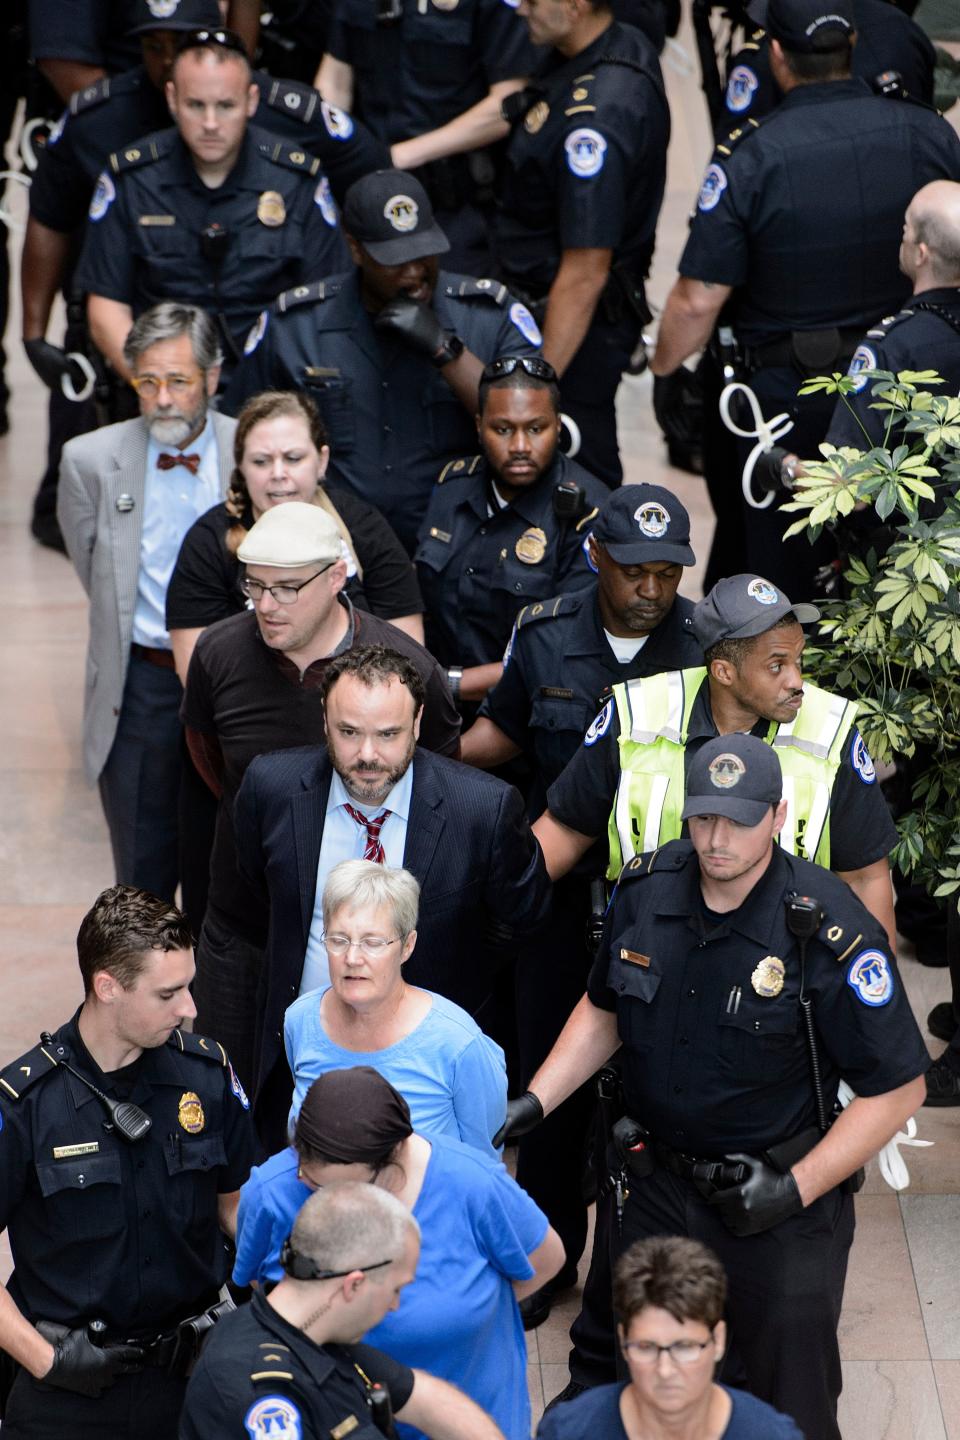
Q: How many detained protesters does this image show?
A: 7